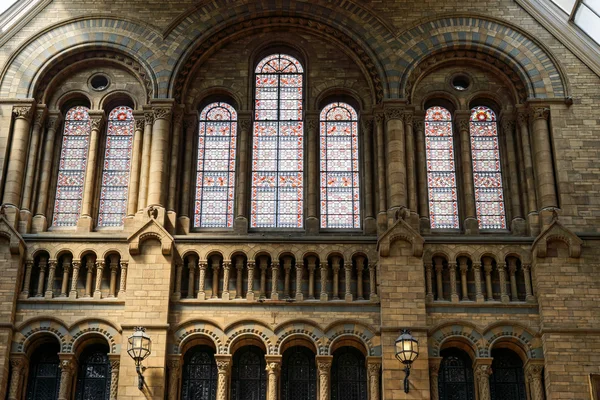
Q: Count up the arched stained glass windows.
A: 7